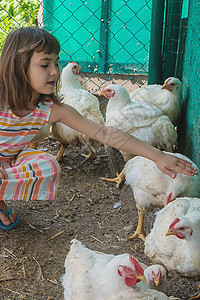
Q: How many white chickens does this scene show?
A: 7